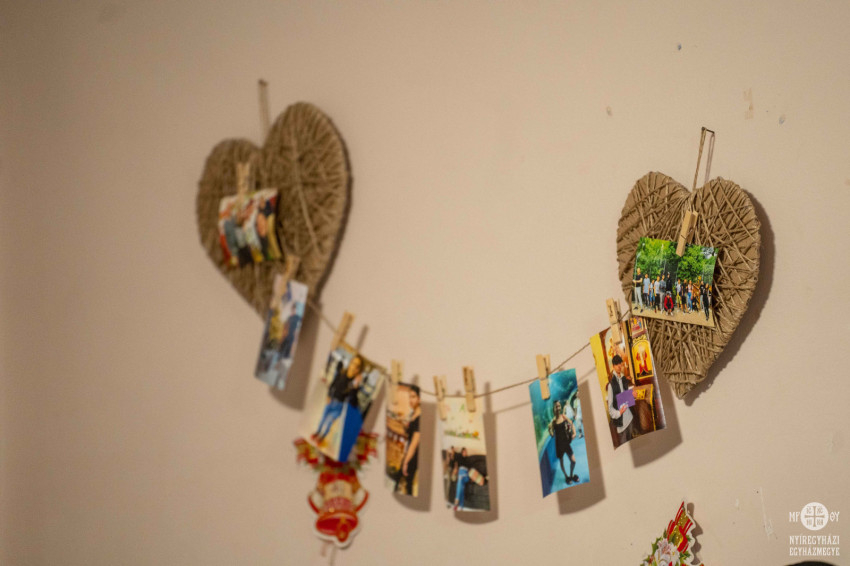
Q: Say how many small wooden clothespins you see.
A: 9